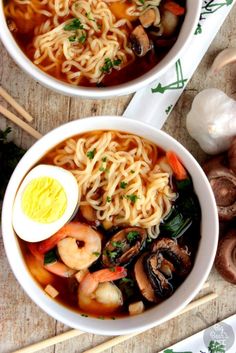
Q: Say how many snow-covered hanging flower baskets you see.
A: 0